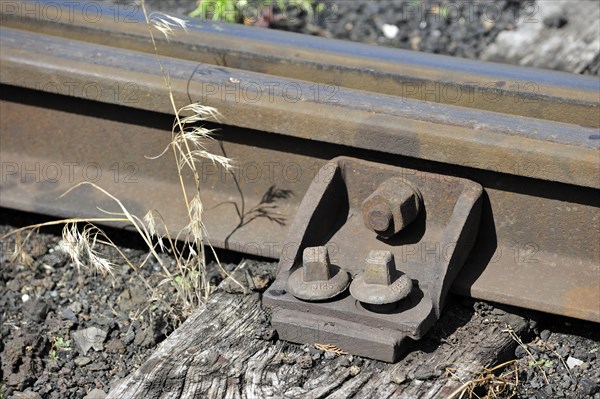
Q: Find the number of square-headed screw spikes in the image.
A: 2